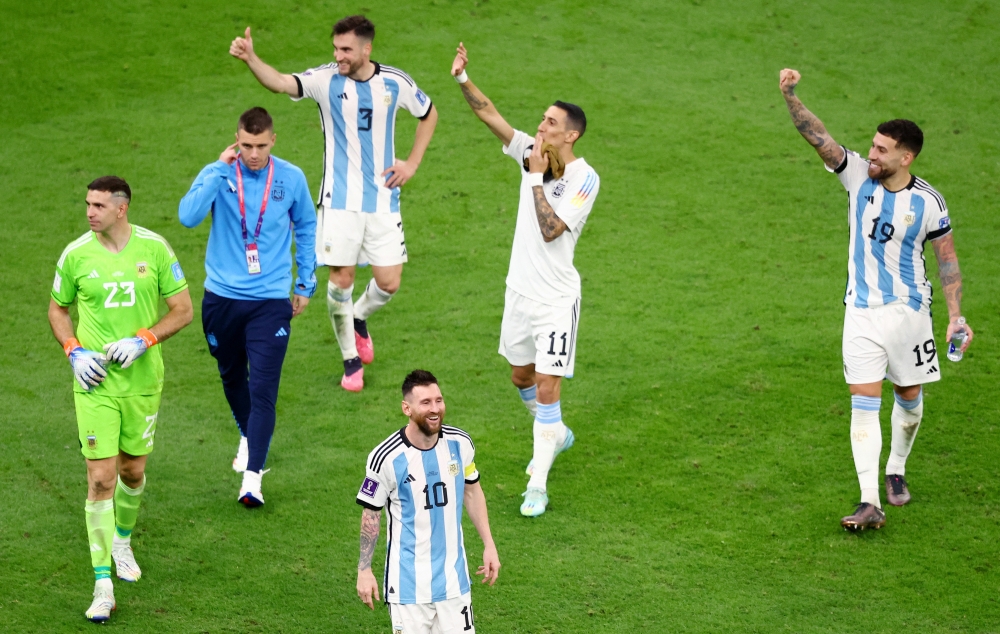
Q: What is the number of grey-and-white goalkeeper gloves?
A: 2